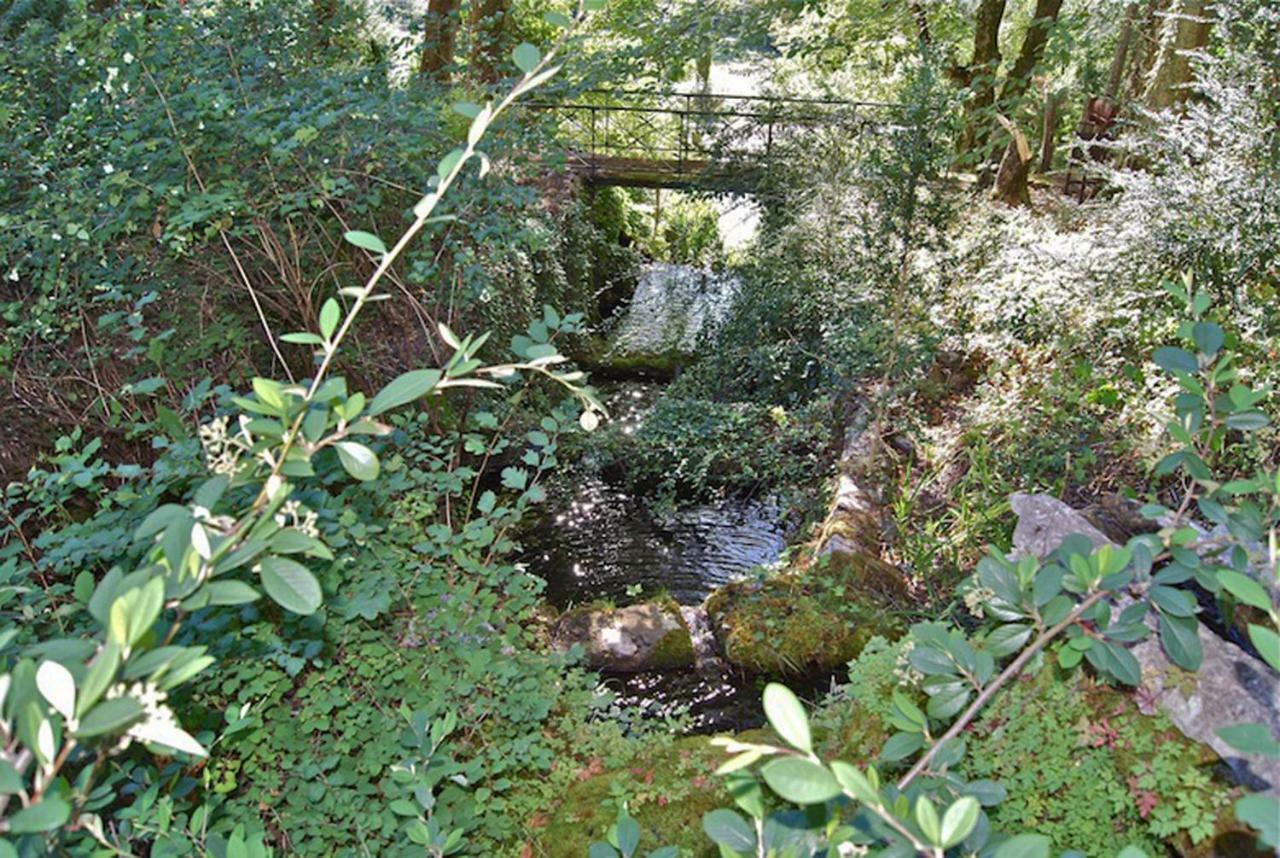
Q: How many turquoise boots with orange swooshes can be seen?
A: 0